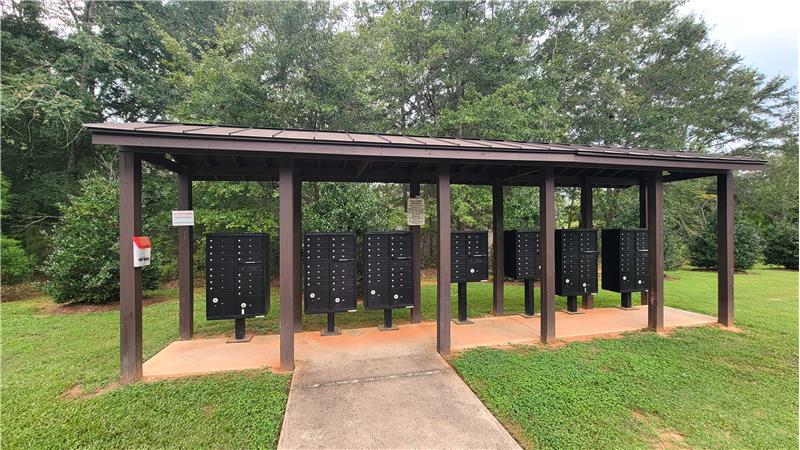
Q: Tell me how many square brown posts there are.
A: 12